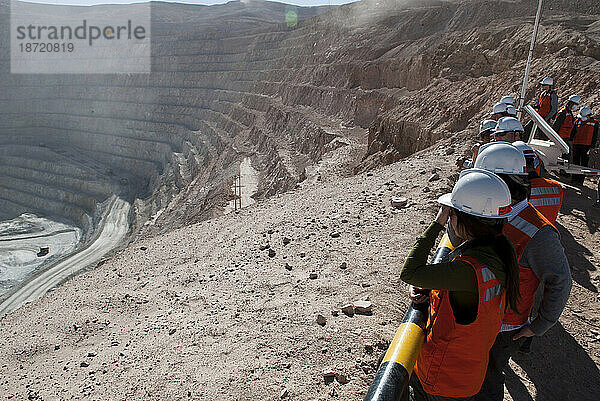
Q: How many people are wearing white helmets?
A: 11